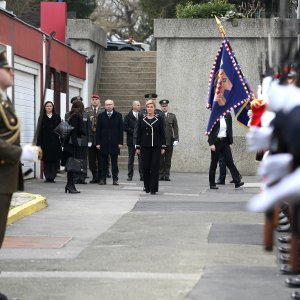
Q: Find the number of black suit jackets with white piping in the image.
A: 1